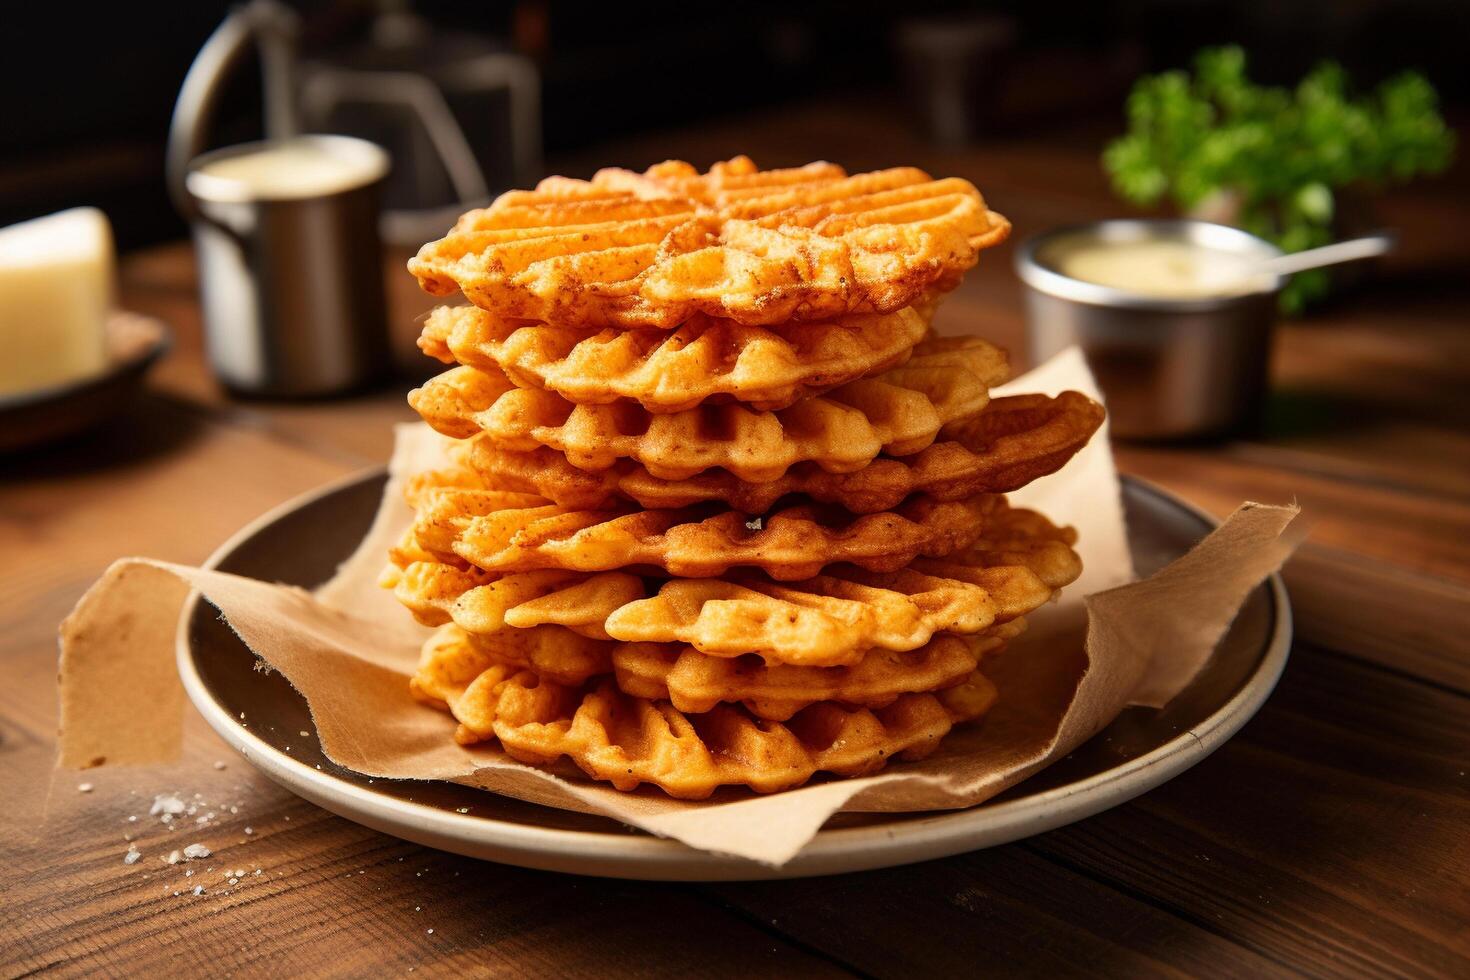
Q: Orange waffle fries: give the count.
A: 8